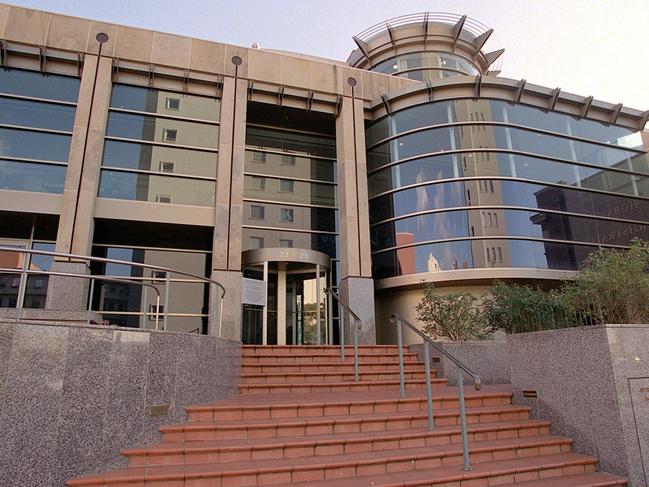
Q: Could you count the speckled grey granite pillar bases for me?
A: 3